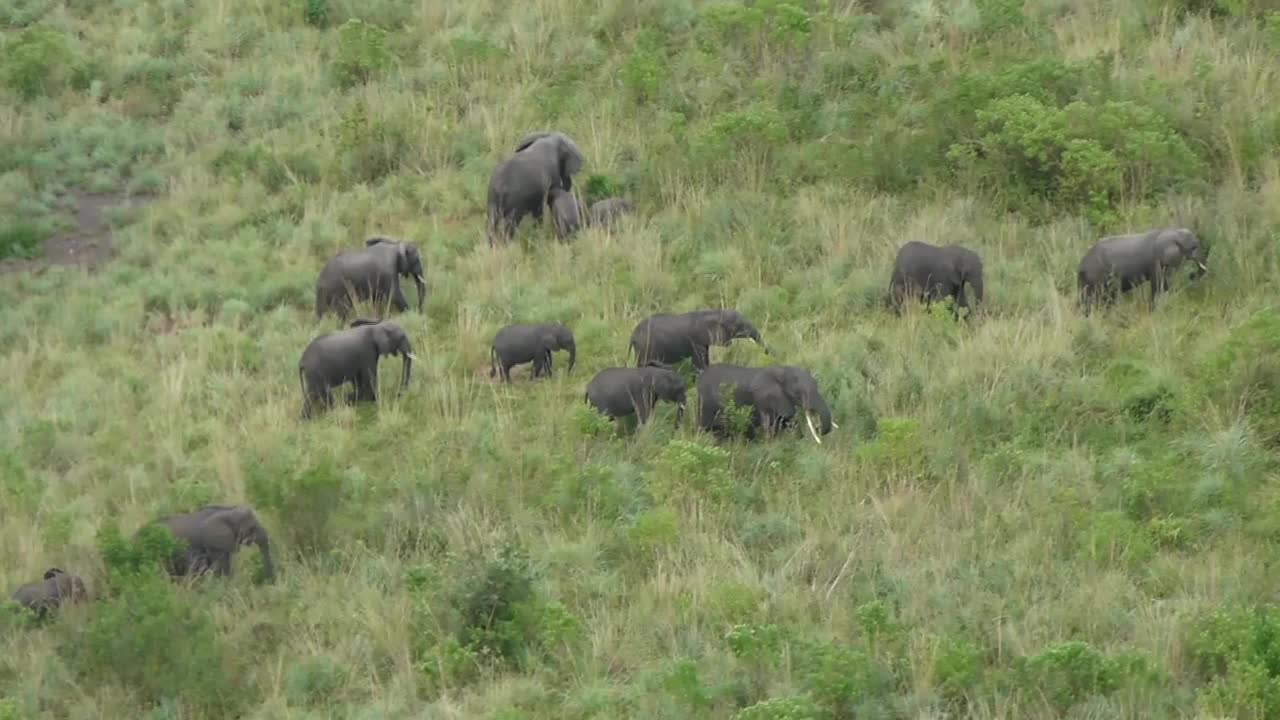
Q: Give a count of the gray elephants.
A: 13